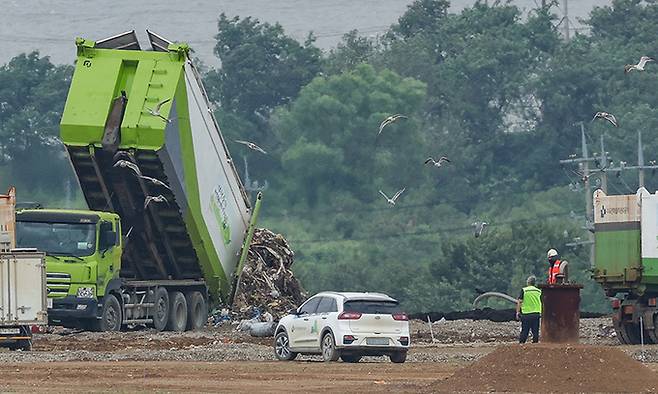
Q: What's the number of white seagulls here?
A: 11